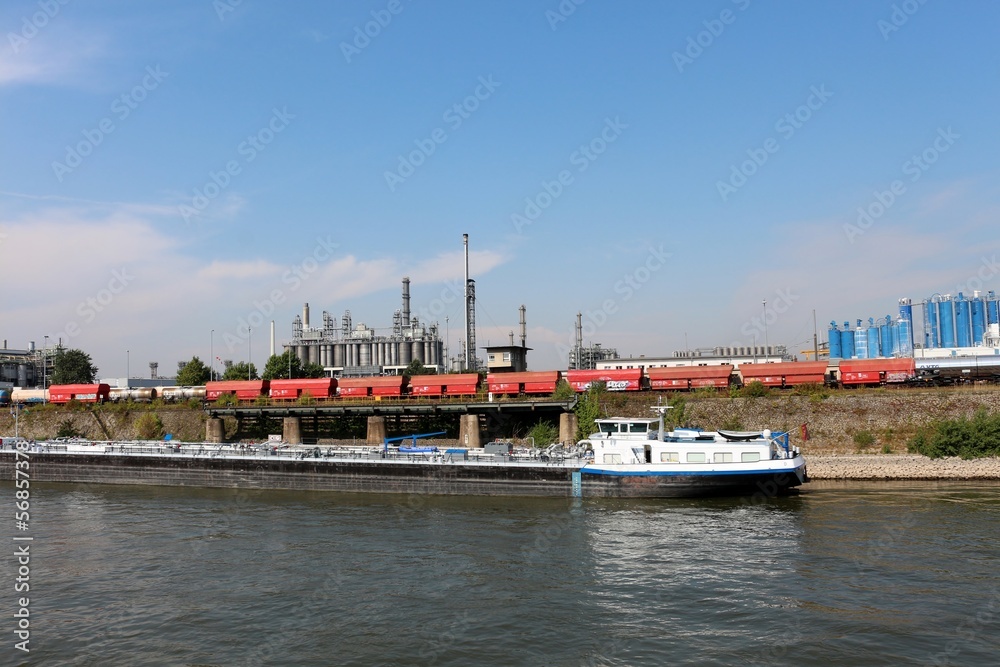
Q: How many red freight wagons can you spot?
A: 10